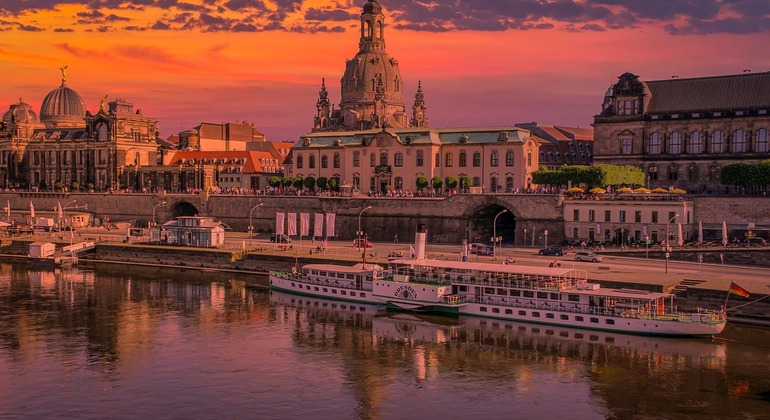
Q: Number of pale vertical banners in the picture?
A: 5